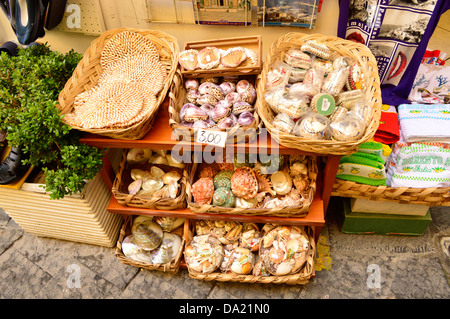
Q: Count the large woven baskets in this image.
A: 2